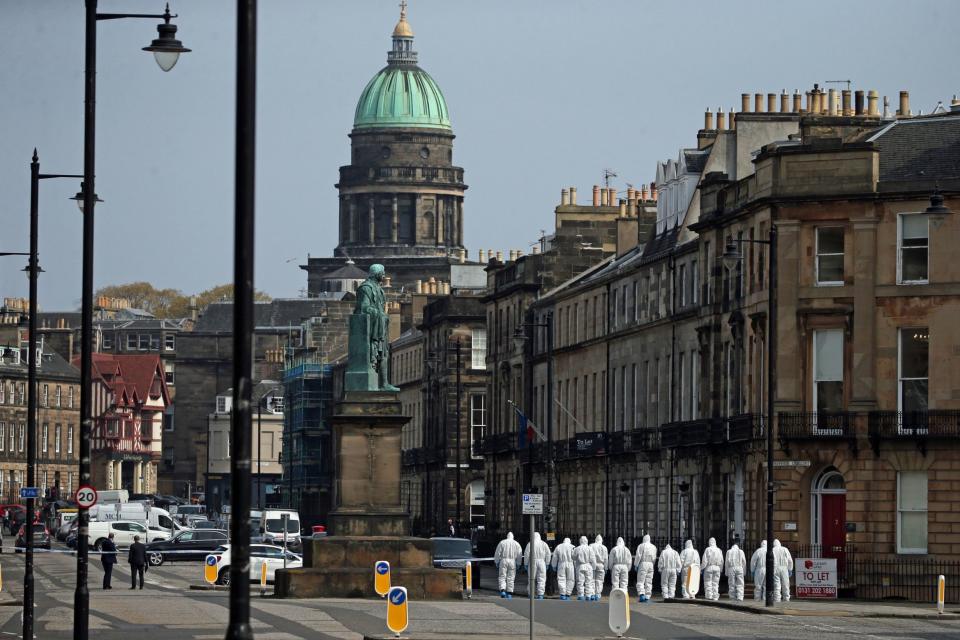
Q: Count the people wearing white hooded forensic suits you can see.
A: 13